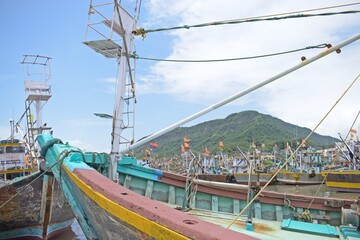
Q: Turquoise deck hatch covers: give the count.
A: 1